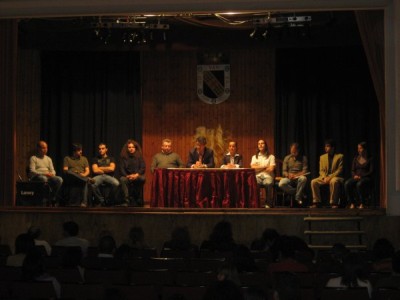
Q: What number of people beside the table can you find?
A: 8